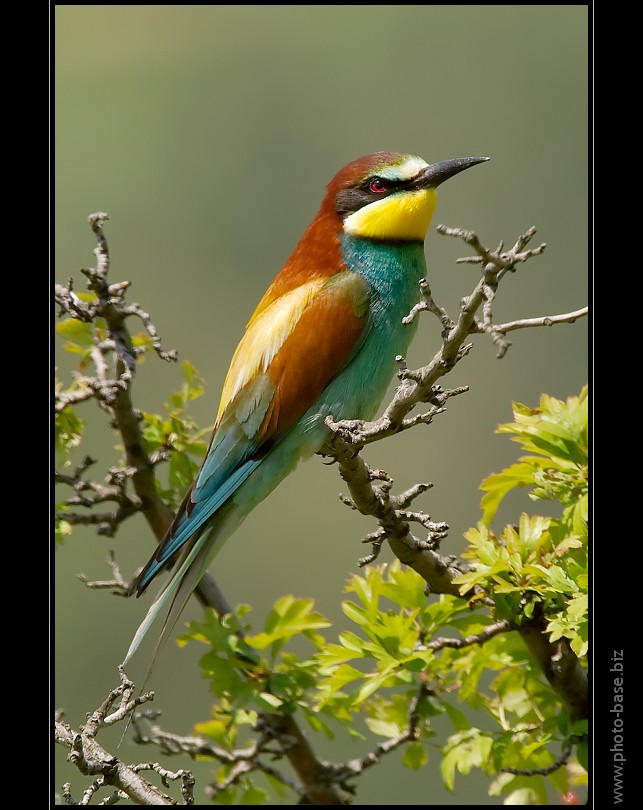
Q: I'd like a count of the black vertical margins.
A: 2